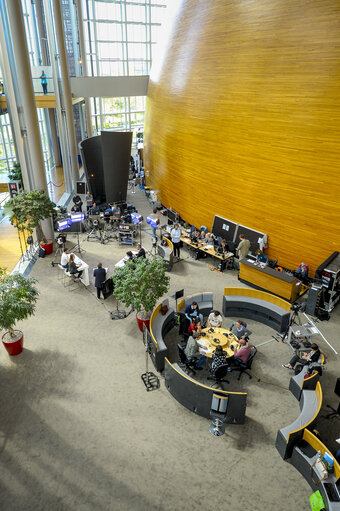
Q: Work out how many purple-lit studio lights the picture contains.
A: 4